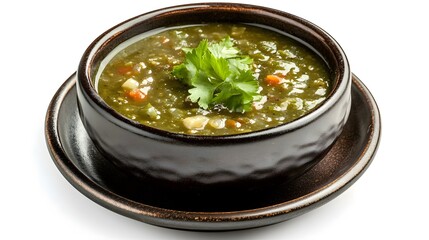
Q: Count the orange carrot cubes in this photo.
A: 4